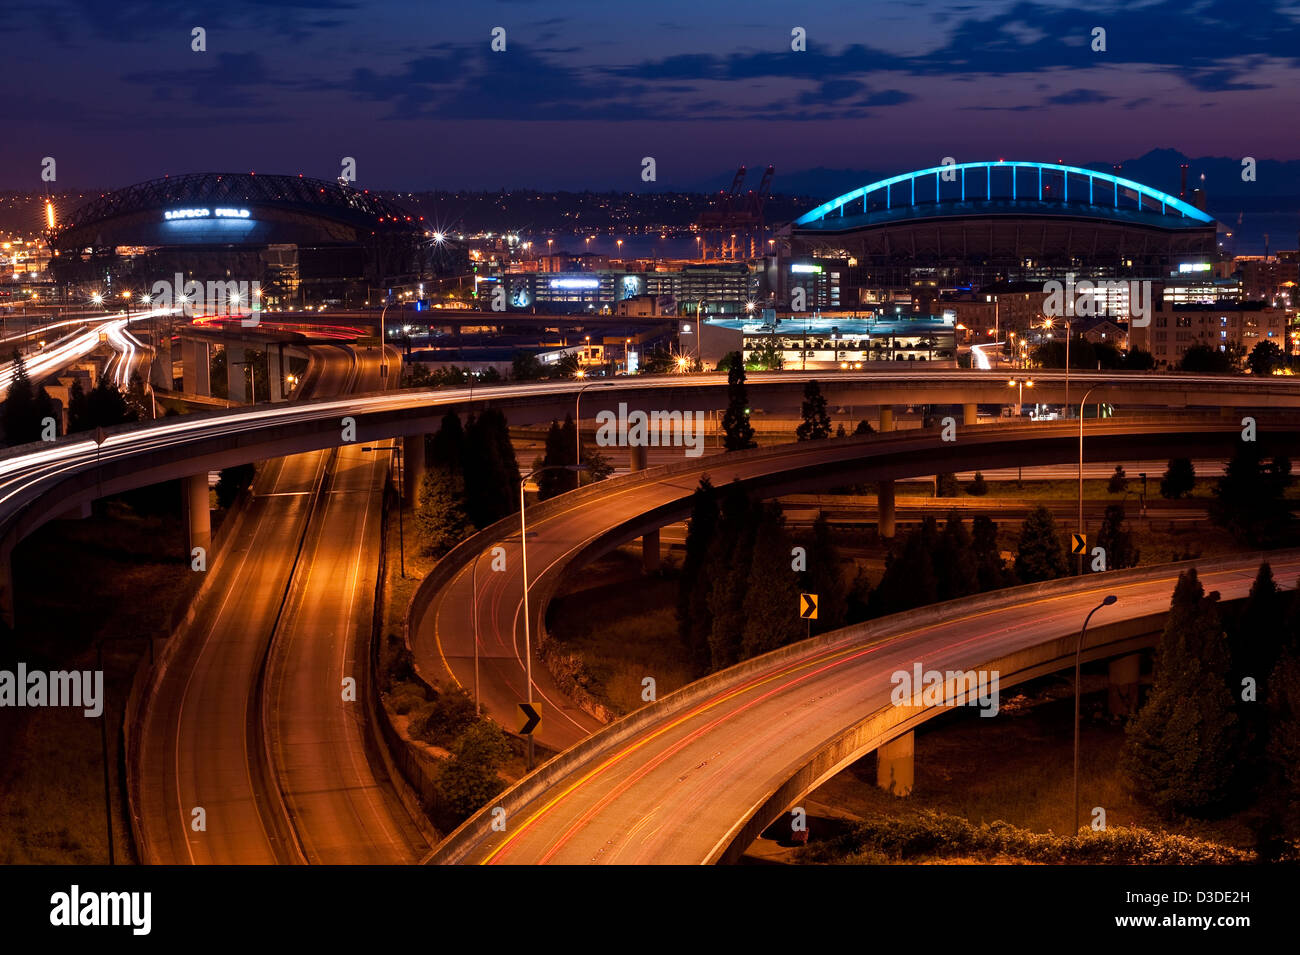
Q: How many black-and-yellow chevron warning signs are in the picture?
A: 3